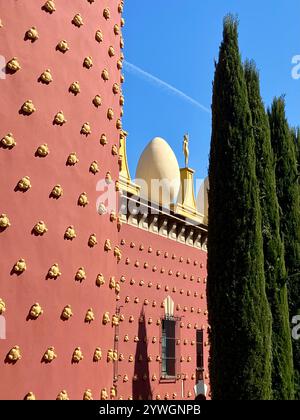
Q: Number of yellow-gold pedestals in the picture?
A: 2